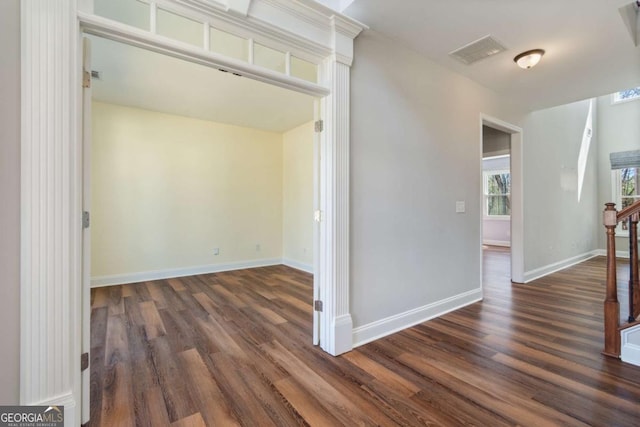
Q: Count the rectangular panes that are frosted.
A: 5